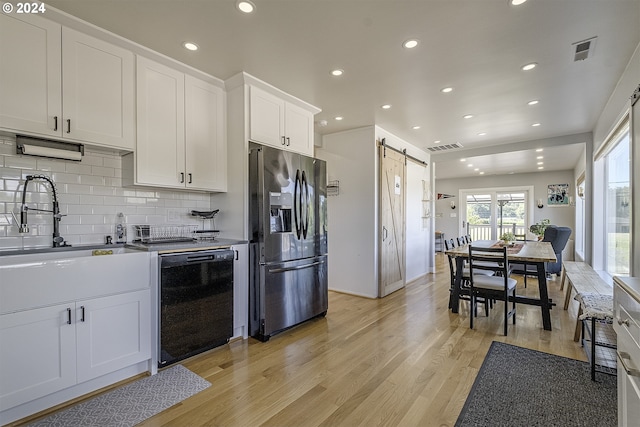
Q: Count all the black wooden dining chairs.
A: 5